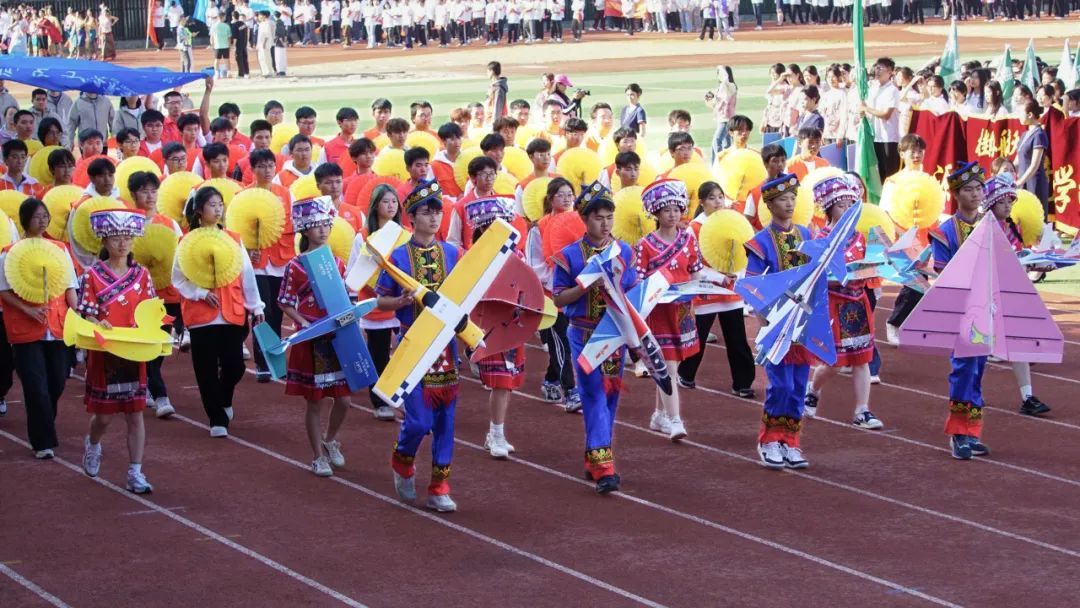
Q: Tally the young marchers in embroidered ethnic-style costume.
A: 10